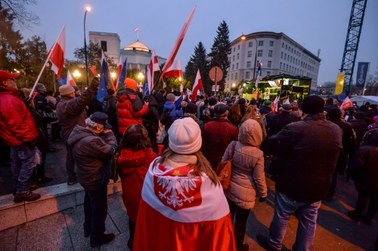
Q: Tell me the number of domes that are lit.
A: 1